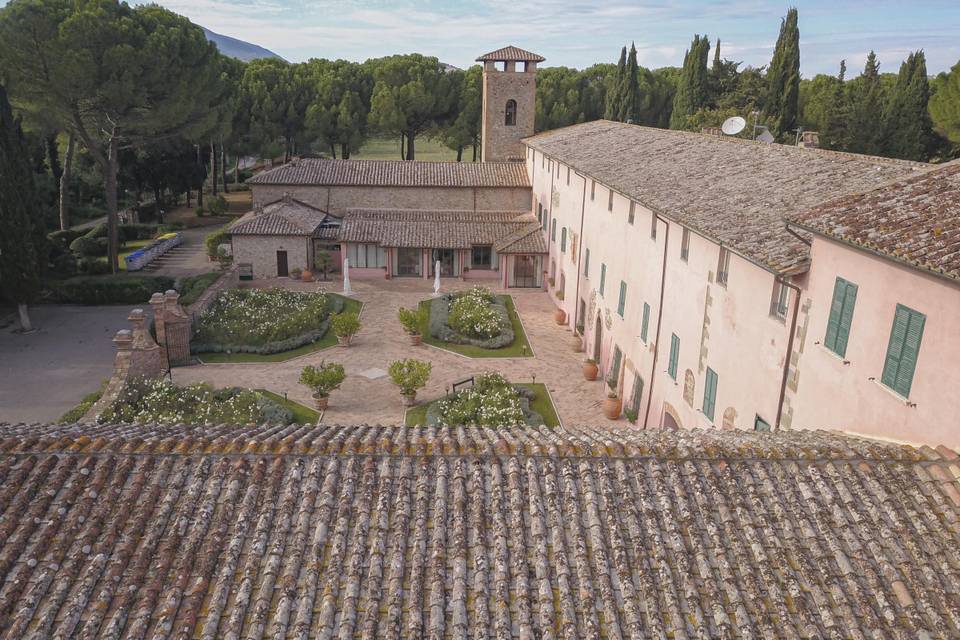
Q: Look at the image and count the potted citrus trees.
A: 4